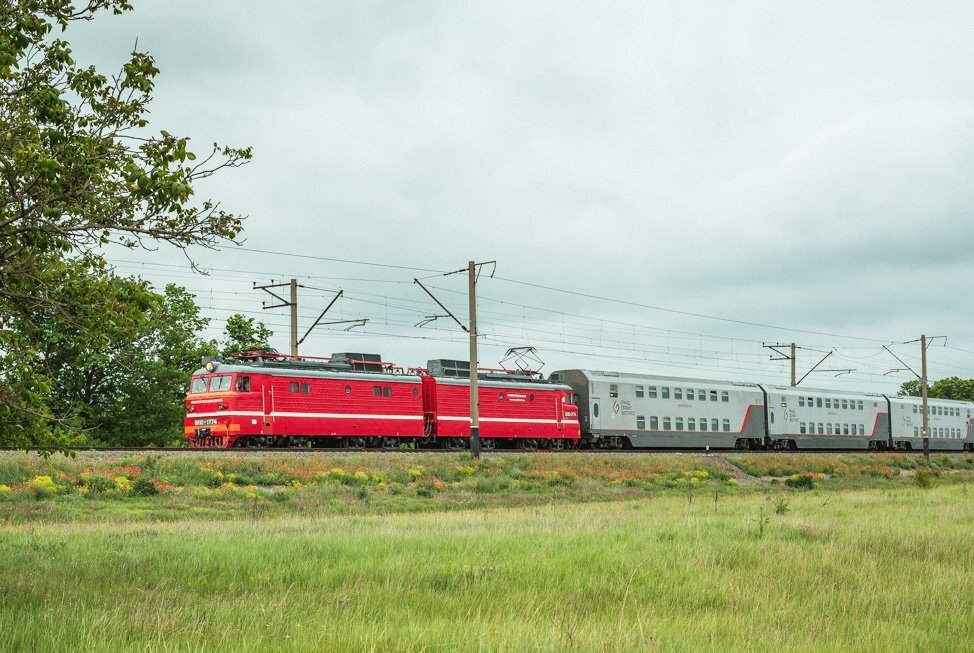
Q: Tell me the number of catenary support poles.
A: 4